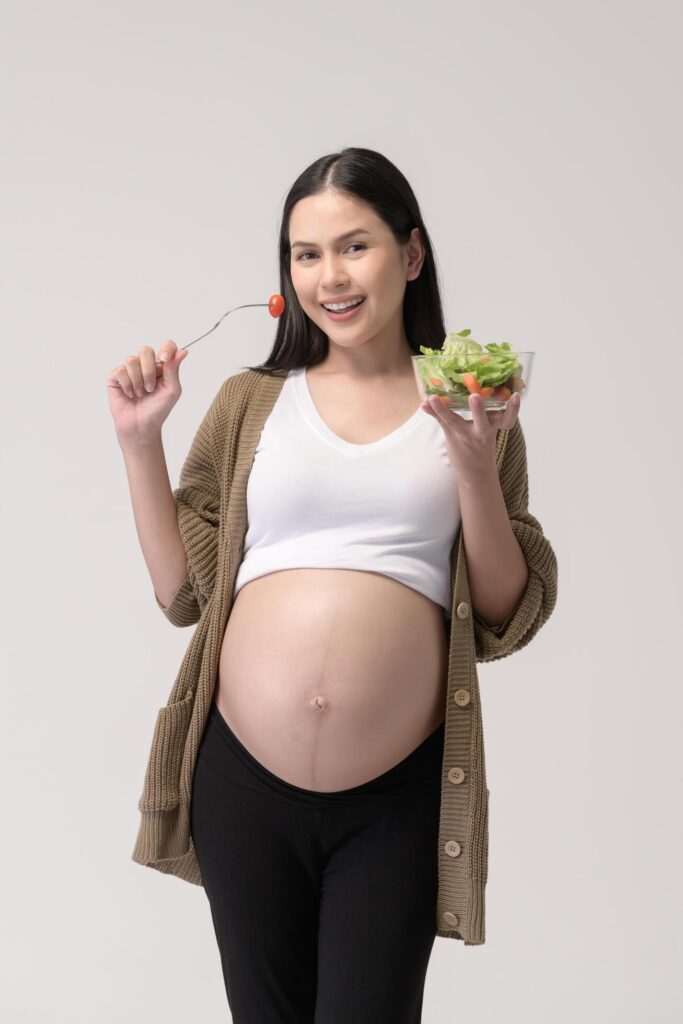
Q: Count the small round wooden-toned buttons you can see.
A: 5